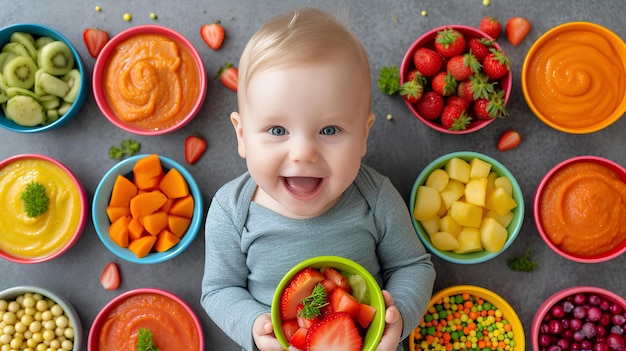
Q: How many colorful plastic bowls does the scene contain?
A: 13